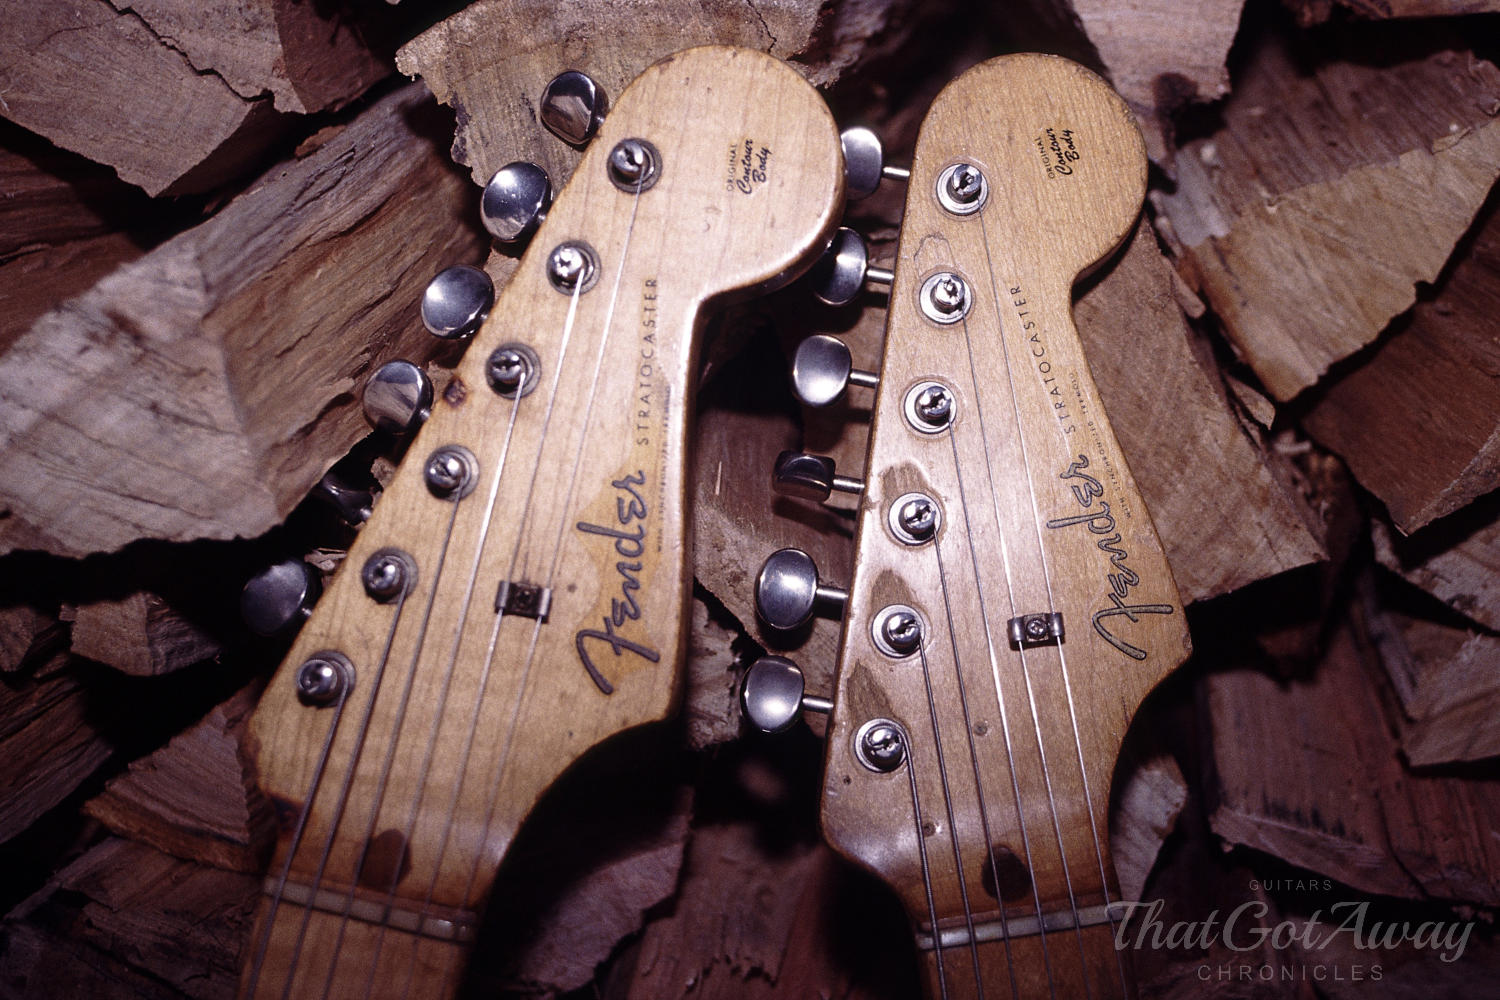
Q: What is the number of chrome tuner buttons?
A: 12